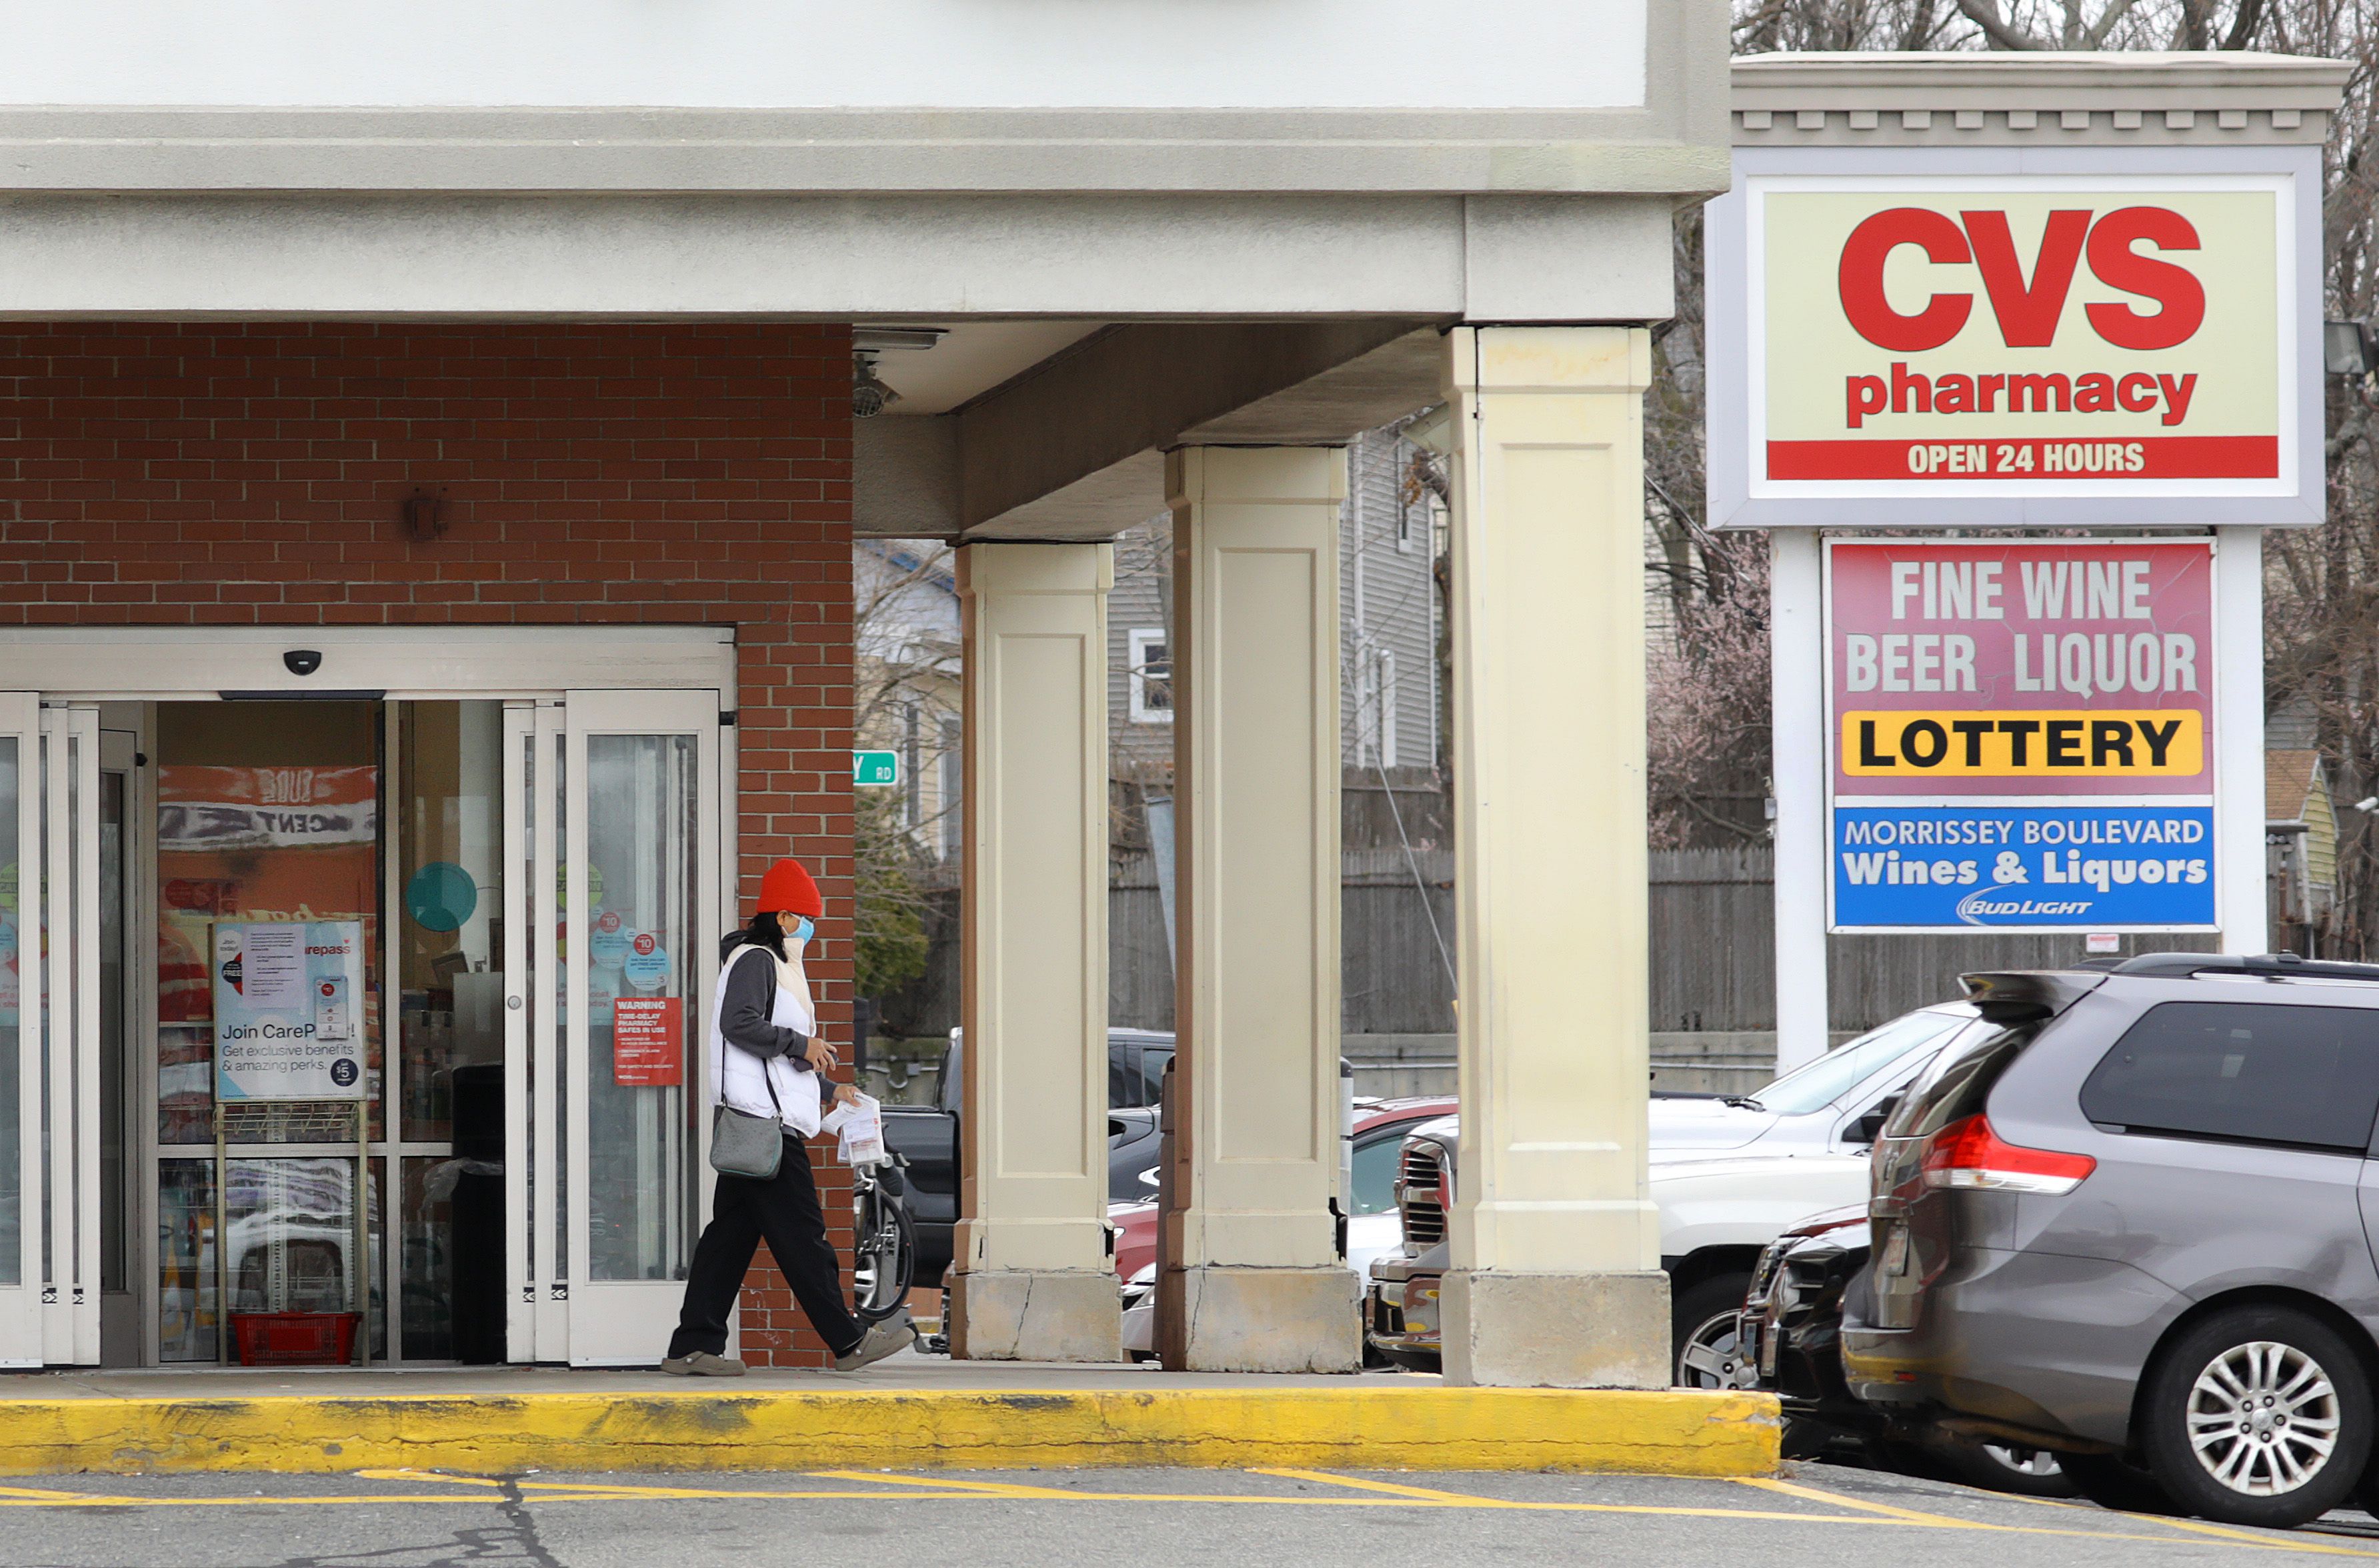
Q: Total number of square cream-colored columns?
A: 3